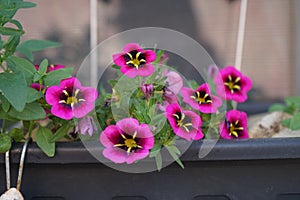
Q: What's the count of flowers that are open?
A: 7